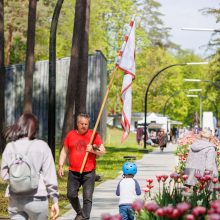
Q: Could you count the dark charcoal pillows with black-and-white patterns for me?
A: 0